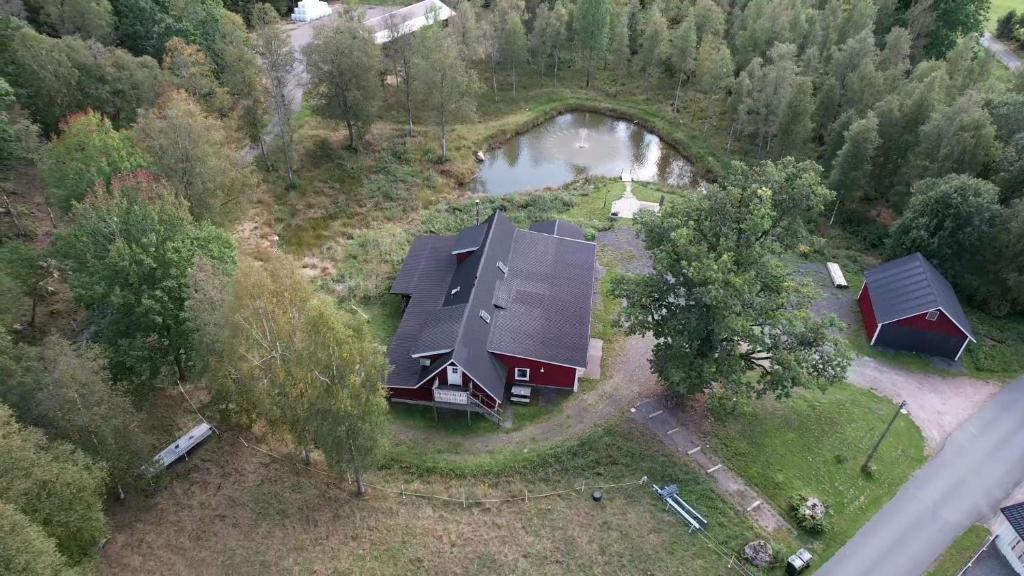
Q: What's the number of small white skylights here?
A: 2